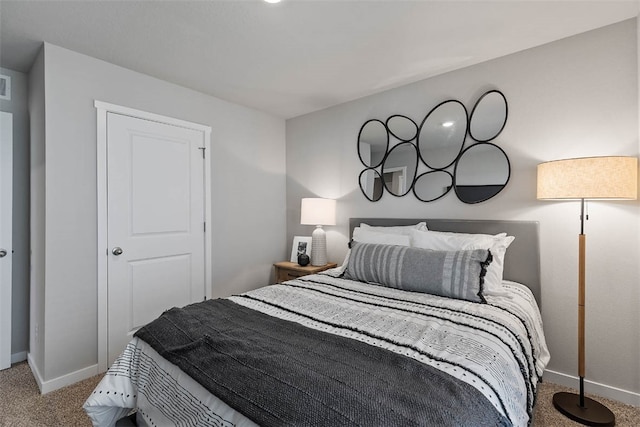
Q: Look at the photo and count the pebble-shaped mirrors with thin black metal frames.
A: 8